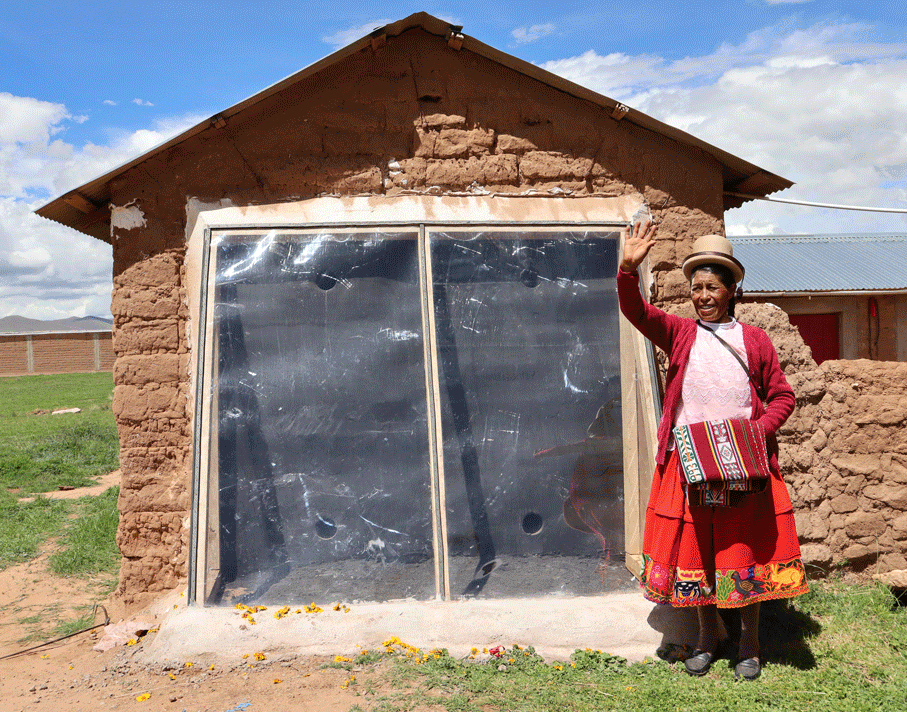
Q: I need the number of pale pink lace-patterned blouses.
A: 1